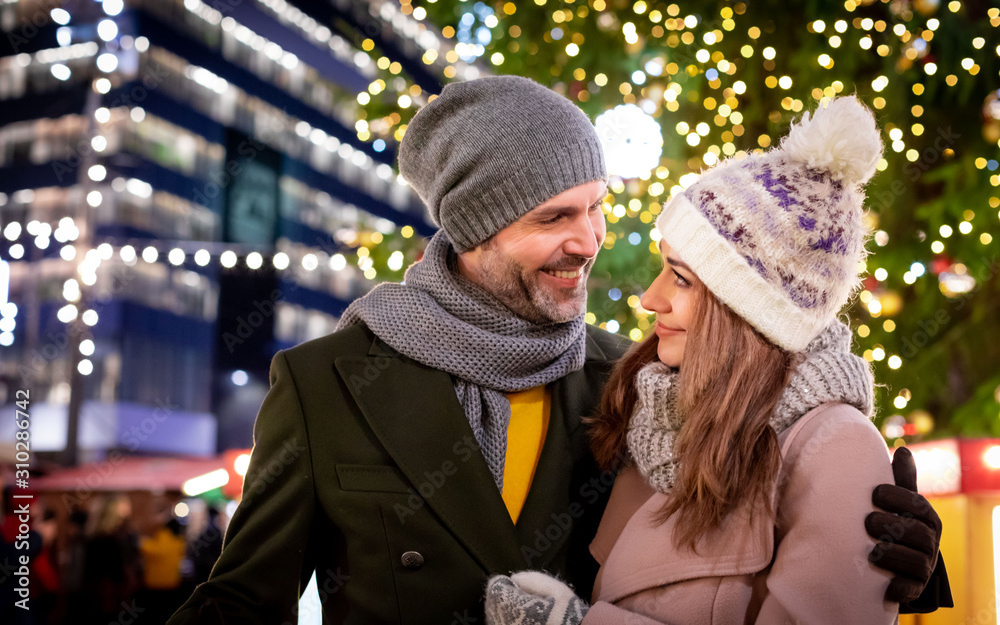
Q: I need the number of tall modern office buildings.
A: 1